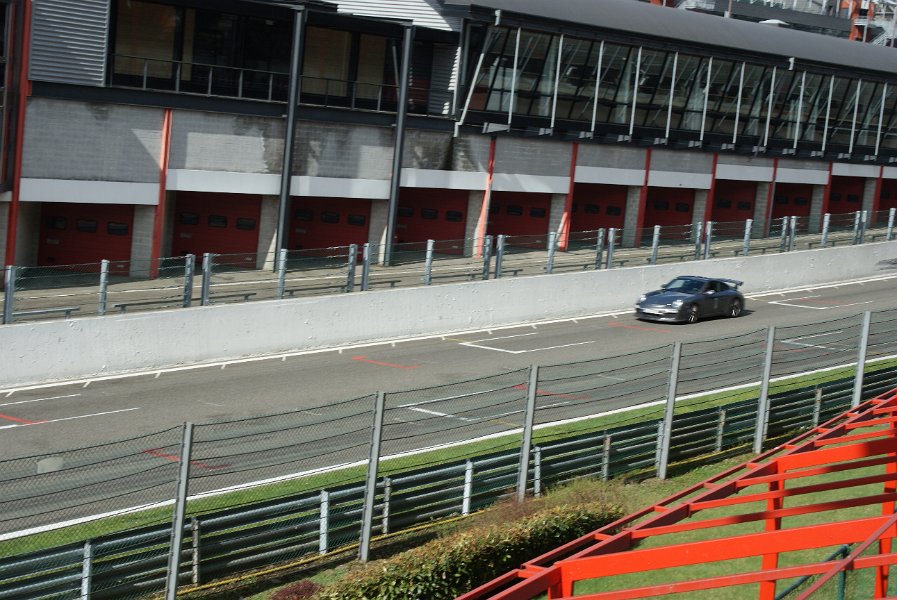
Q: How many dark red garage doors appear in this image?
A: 11